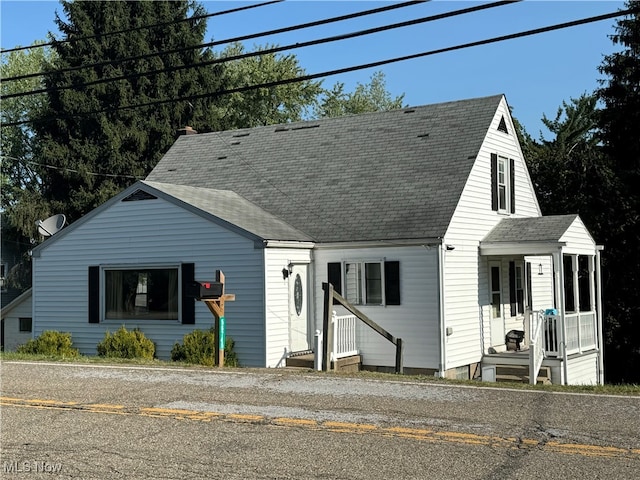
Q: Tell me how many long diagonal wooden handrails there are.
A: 1